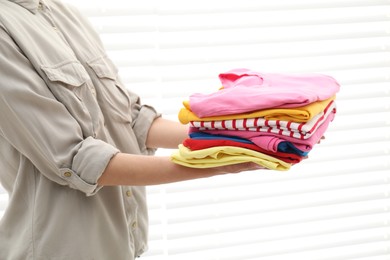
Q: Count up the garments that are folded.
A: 7